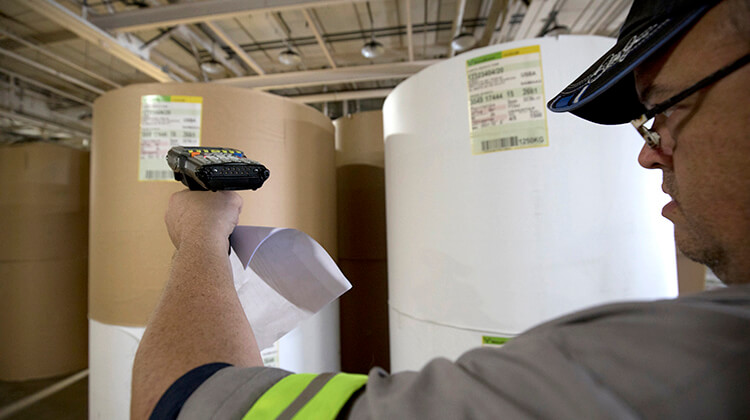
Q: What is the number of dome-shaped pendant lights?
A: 5